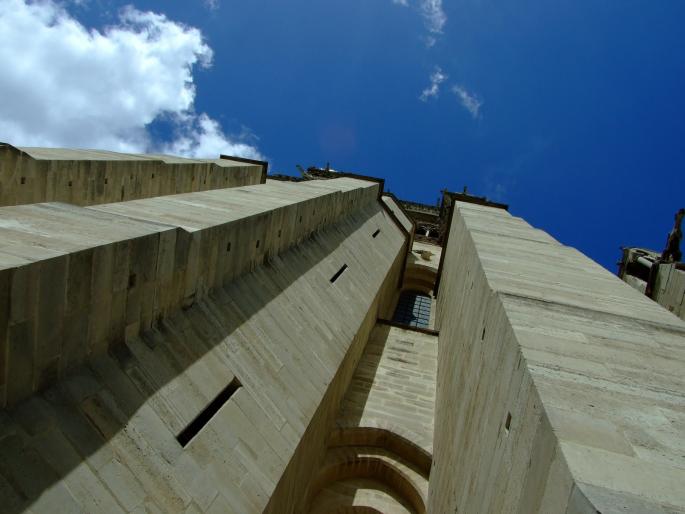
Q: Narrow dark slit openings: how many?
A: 3